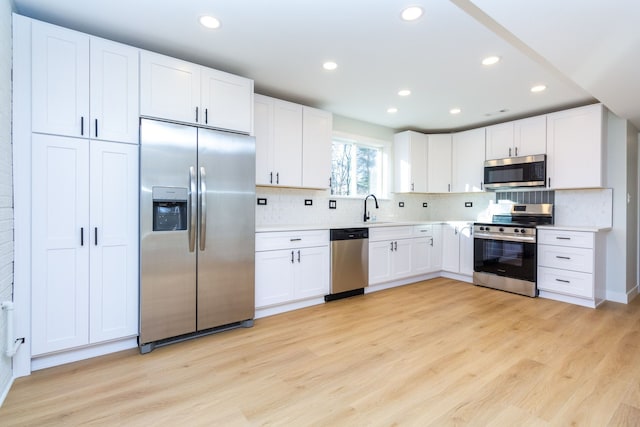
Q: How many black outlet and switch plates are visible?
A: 6